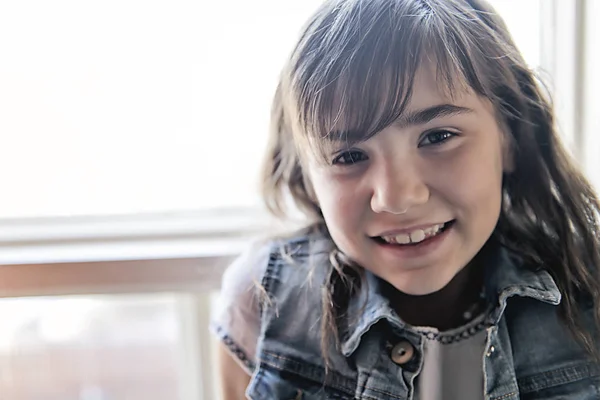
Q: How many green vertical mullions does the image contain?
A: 0